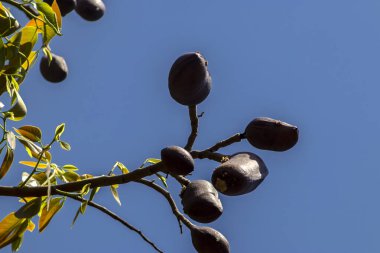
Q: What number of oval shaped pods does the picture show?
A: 9